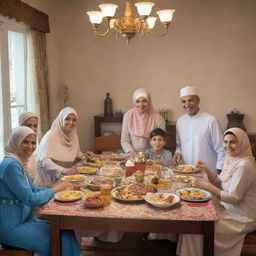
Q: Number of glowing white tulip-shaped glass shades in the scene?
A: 5